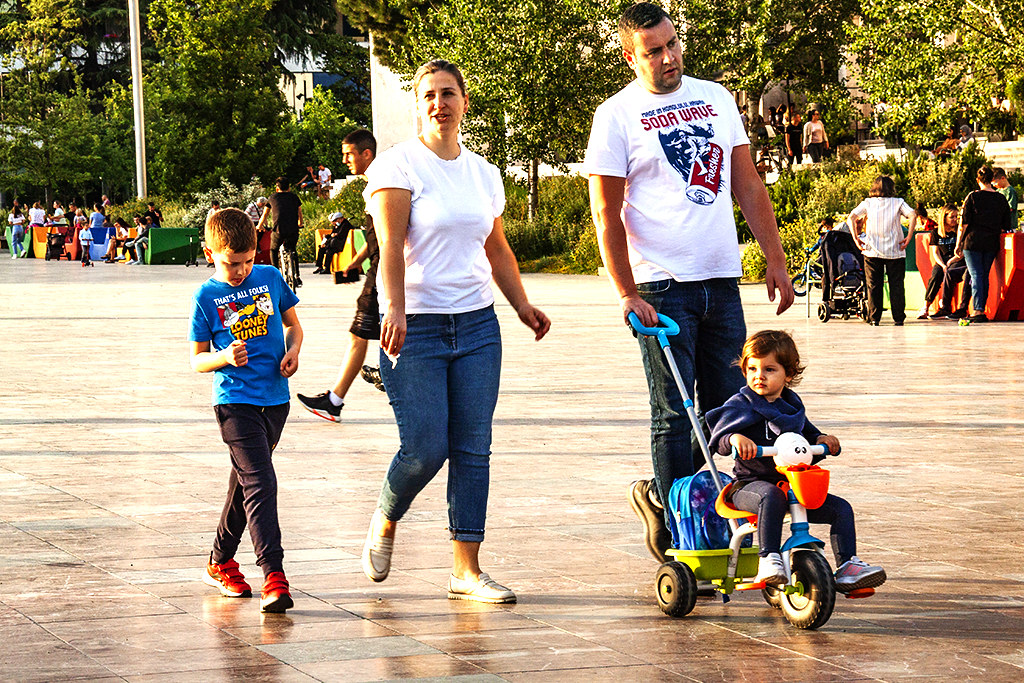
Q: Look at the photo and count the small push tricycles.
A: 1